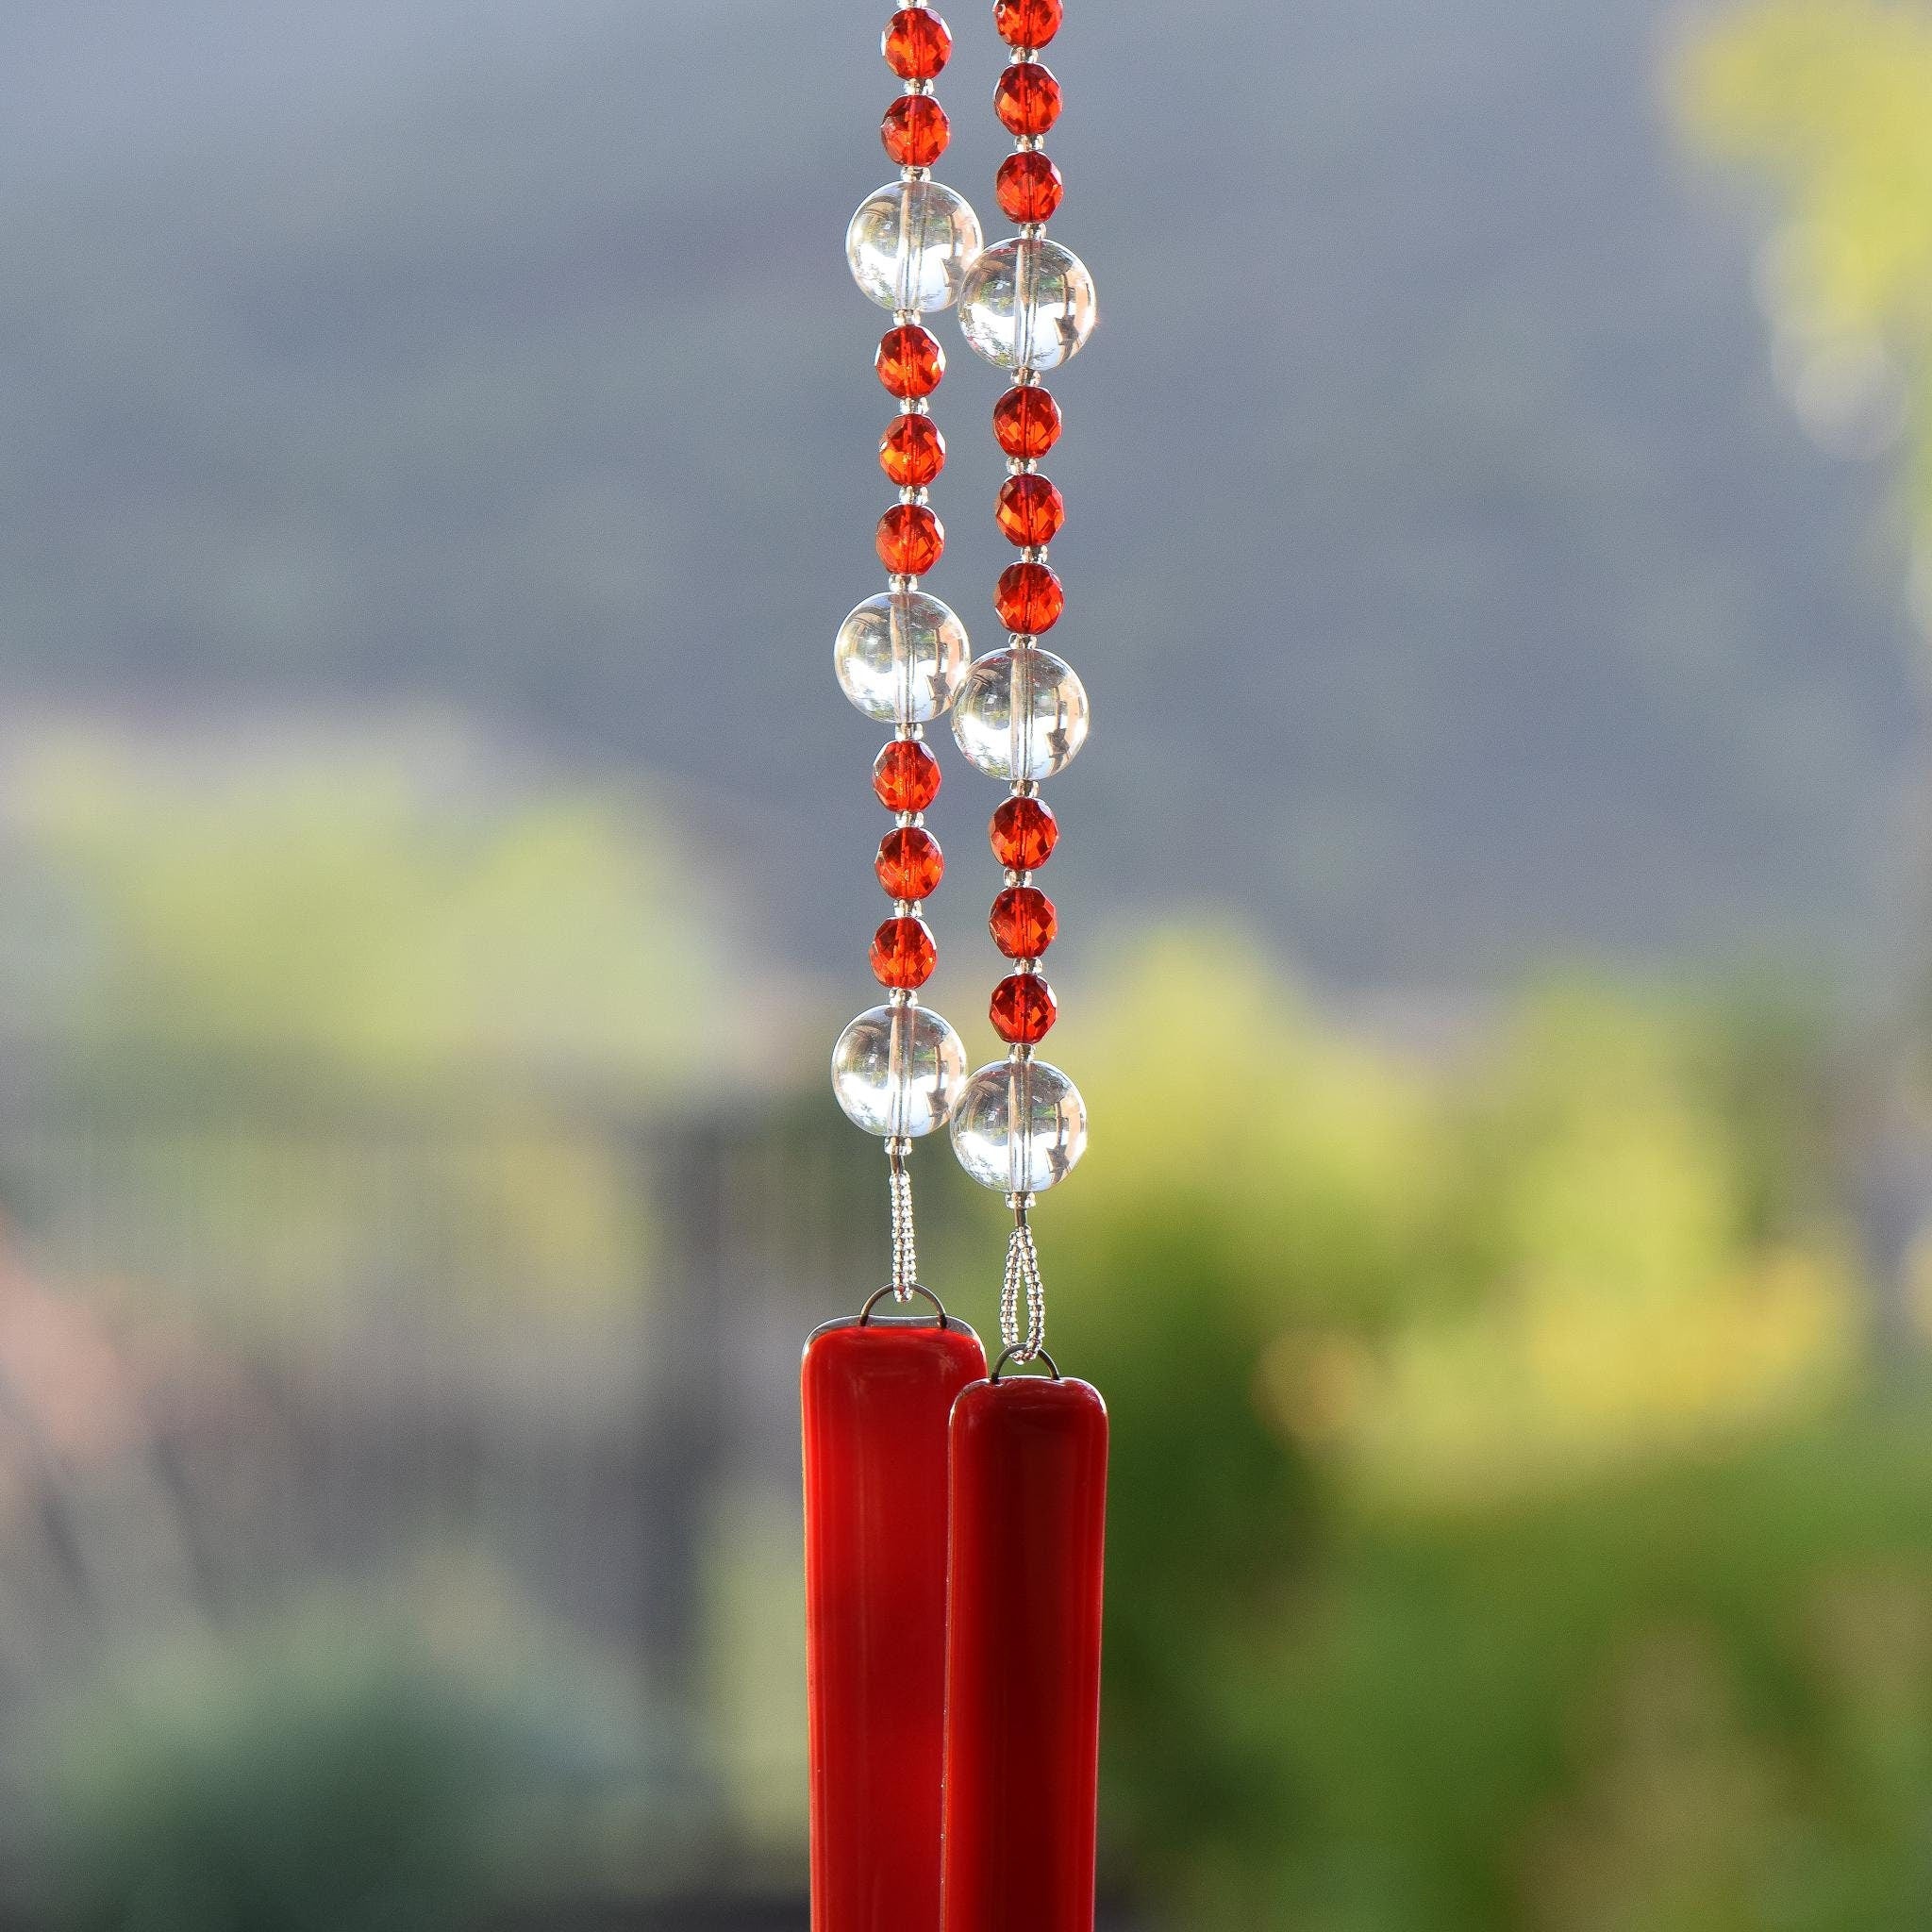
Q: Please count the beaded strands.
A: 2